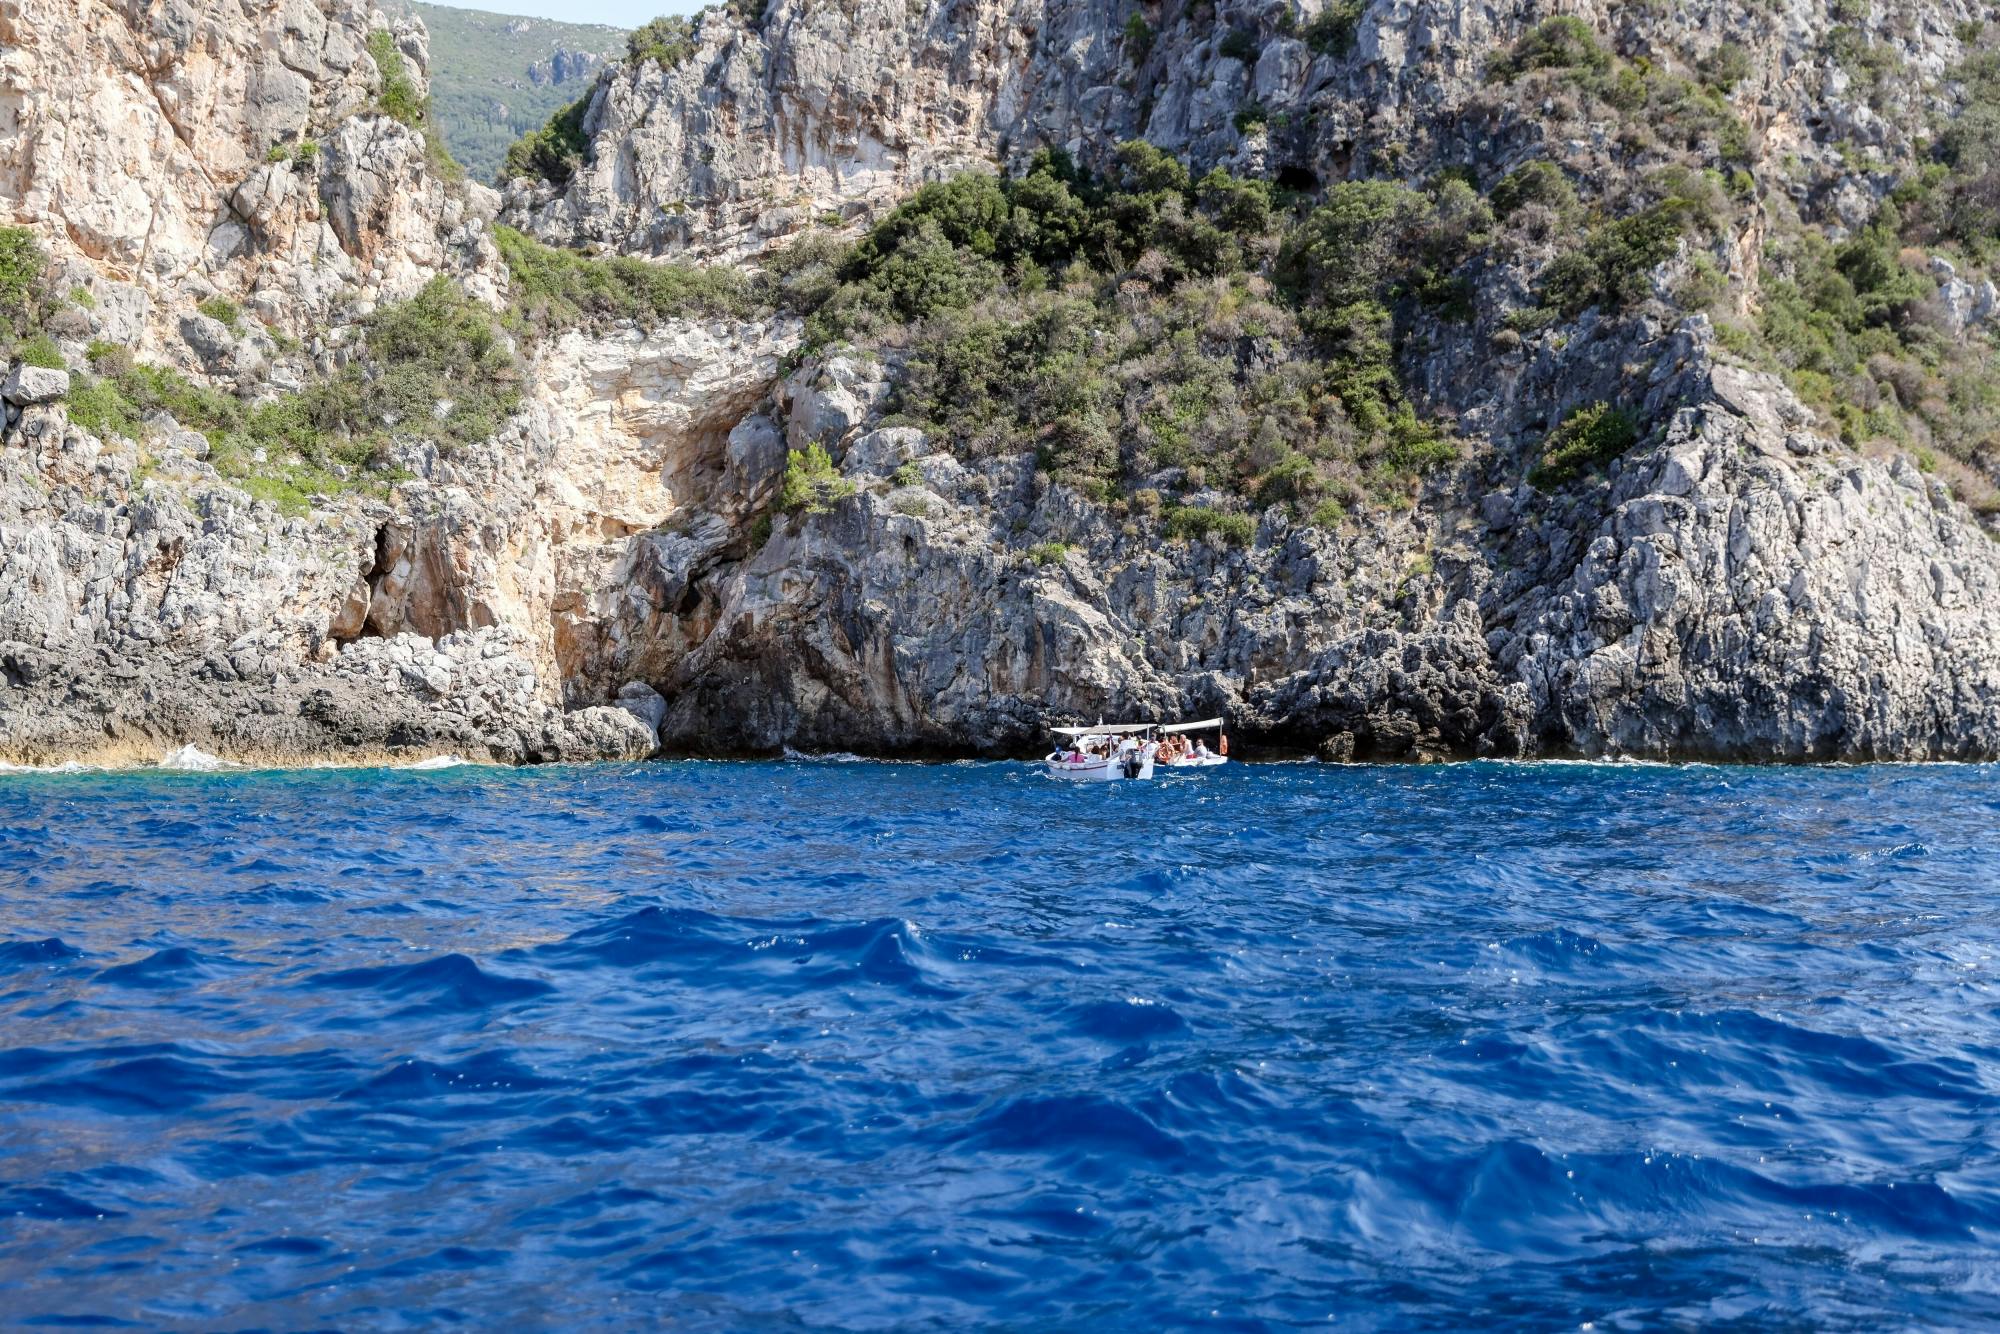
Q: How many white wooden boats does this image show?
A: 2